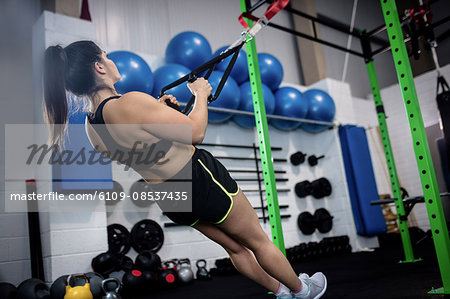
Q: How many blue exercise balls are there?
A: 9